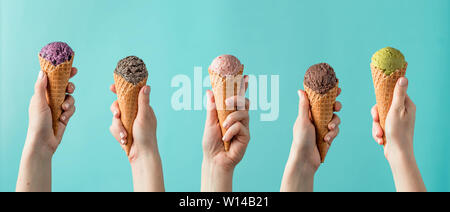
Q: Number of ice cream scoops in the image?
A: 5